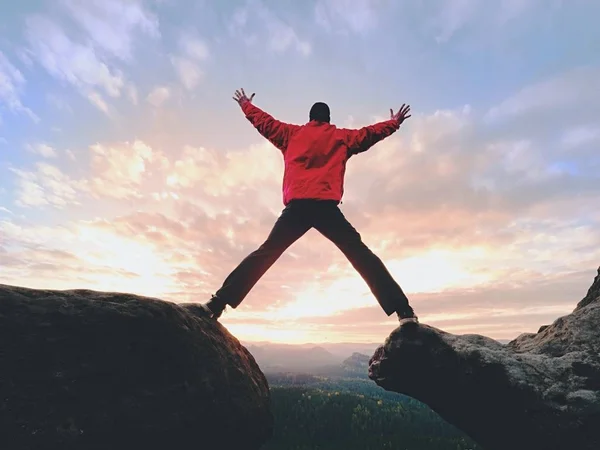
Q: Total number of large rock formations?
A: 2